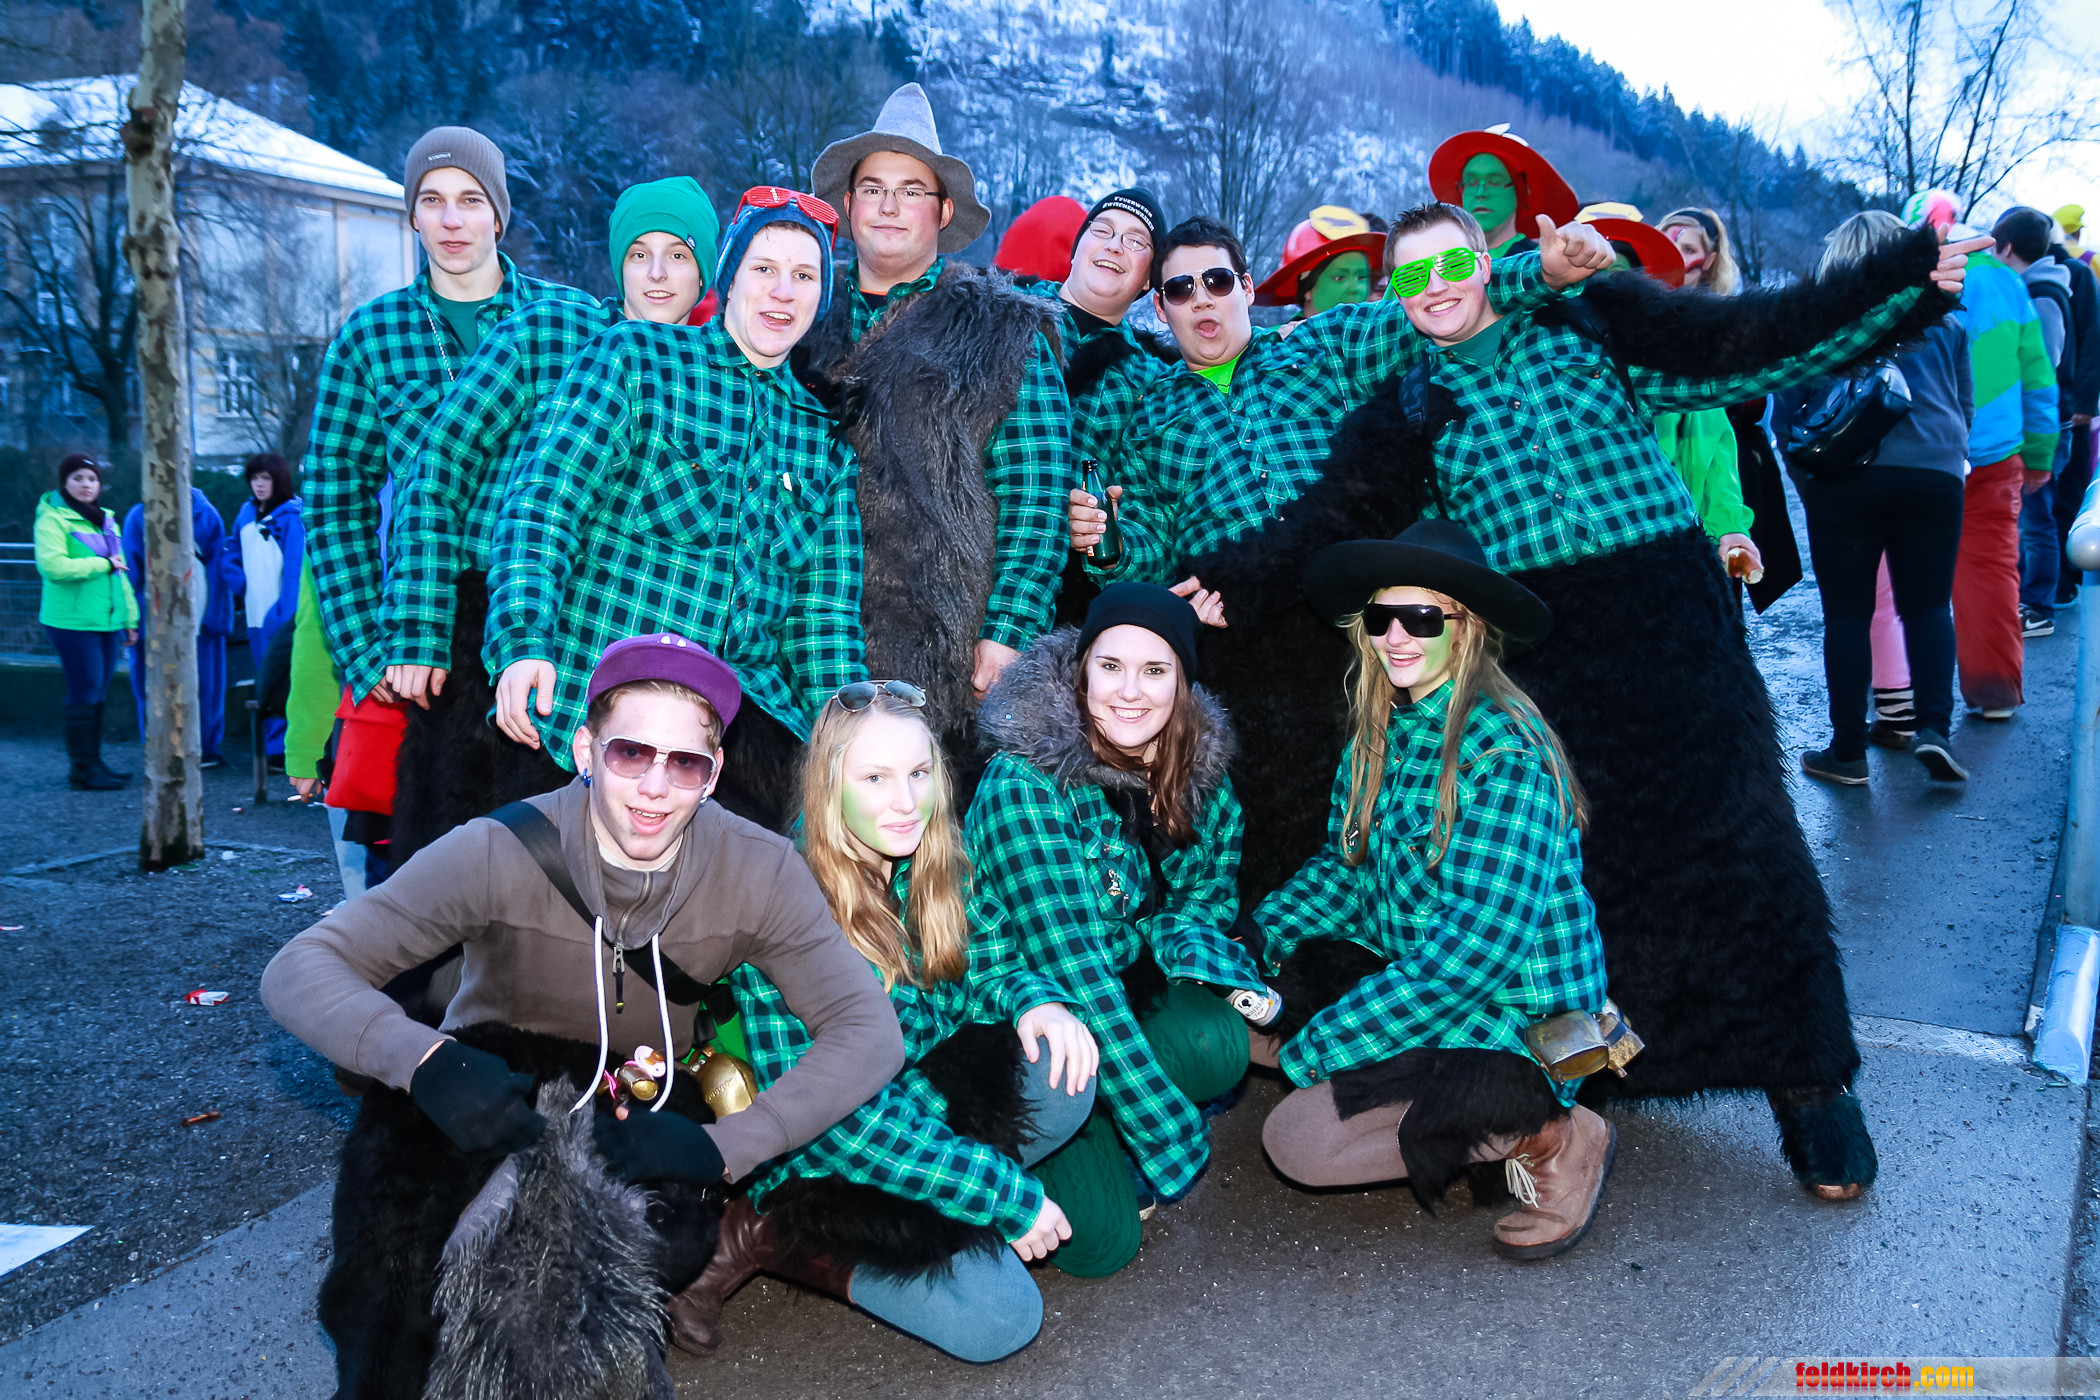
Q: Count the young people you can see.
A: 11